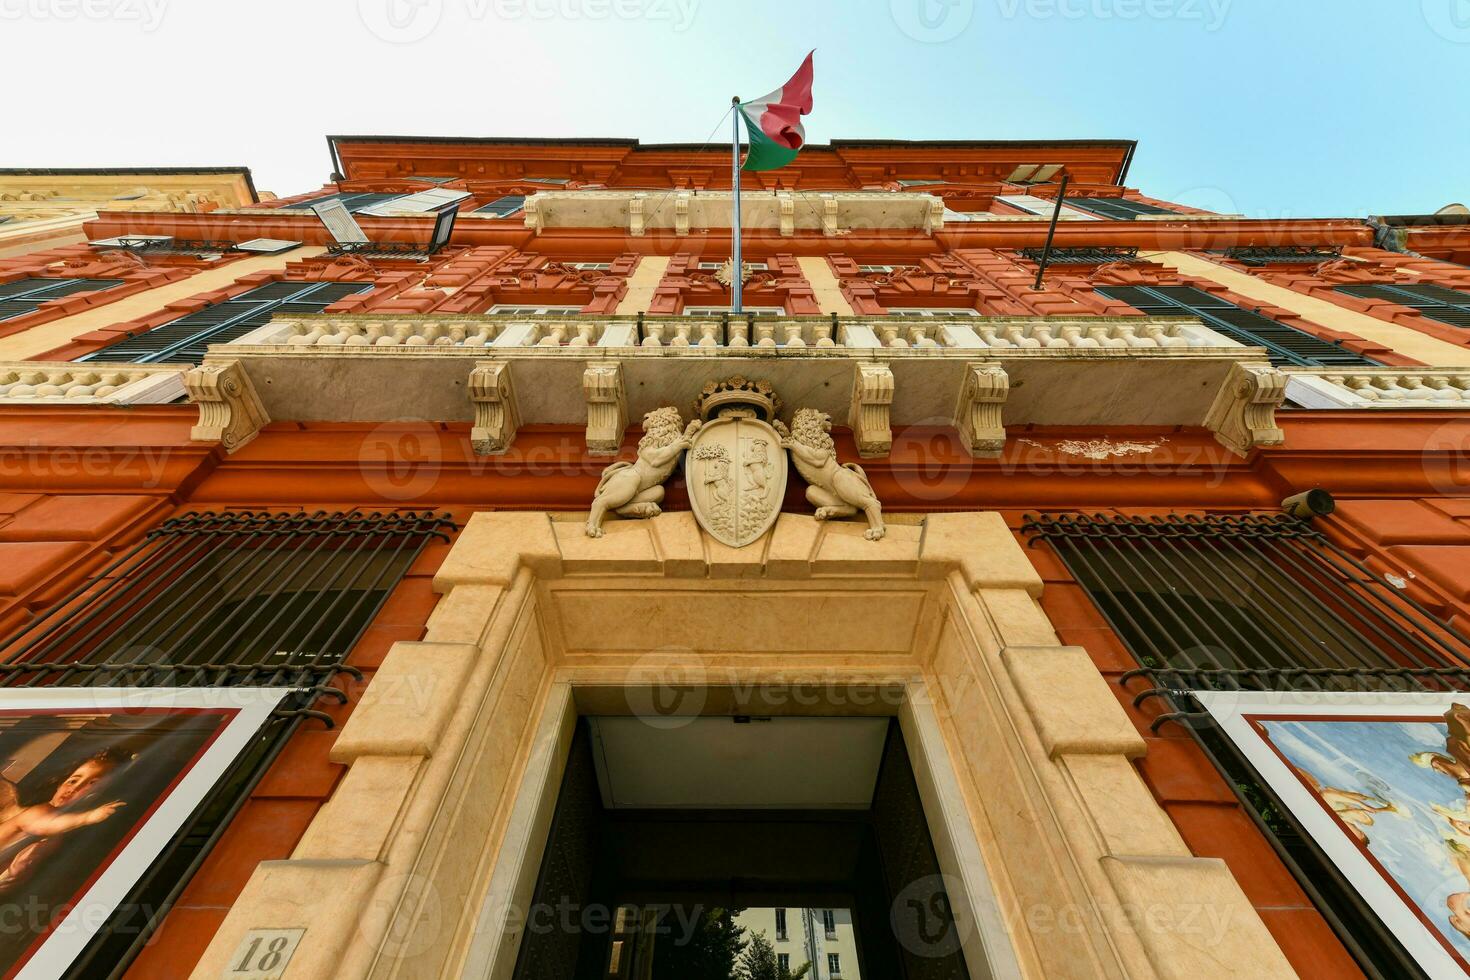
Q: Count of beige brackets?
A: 12